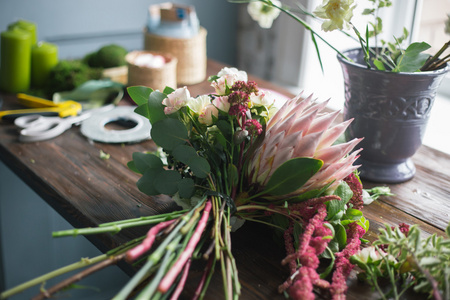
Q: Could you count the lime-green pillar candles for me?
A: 3